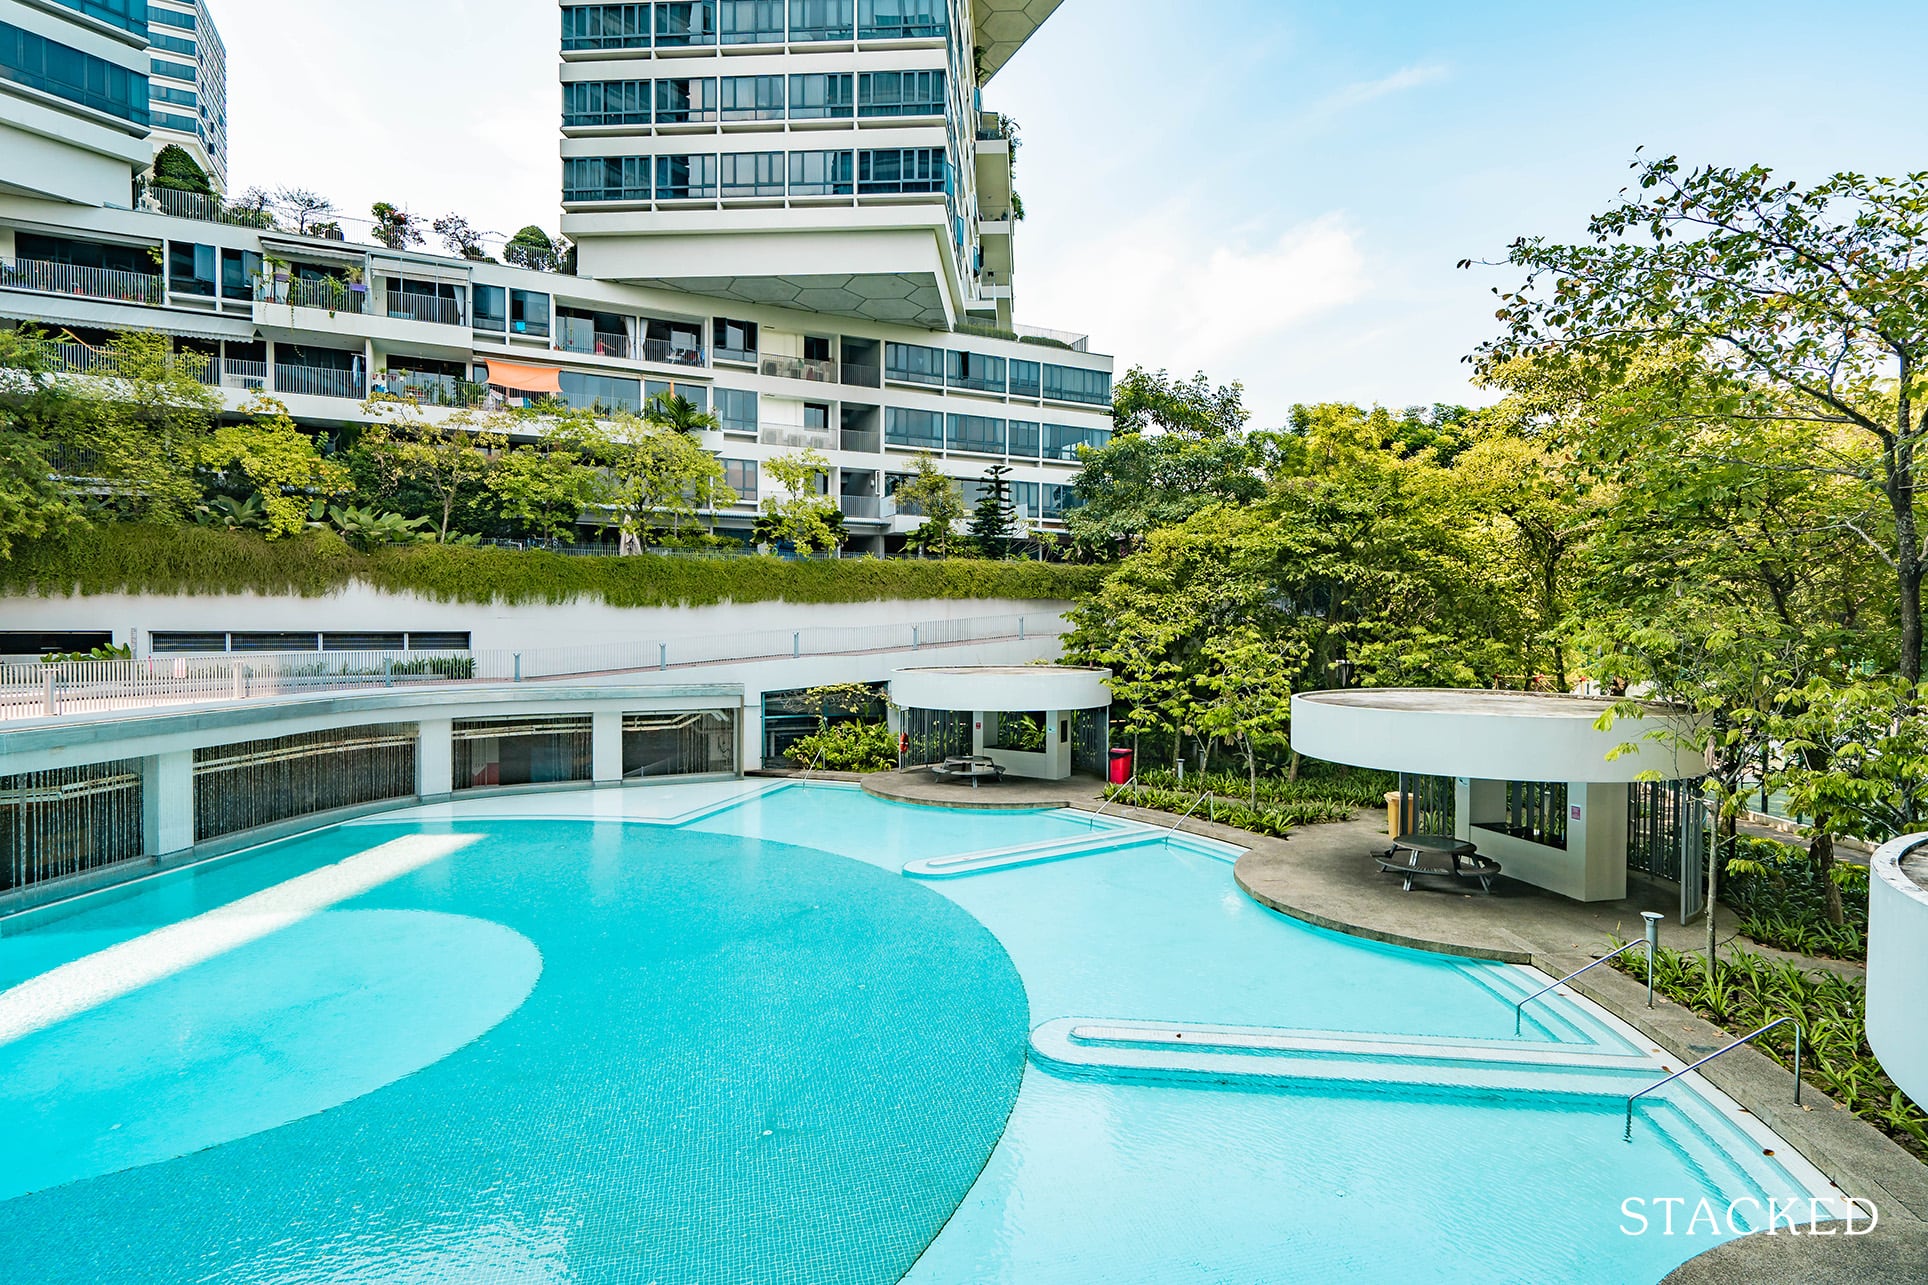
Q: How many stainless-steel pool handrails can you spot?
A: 5